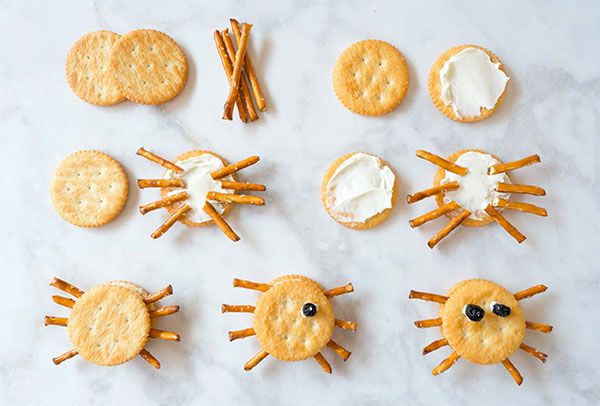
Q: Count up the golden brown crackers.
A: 11